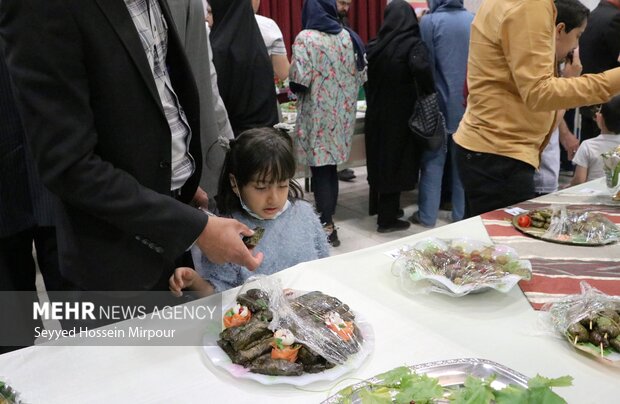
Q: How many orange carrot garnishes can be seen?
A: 3